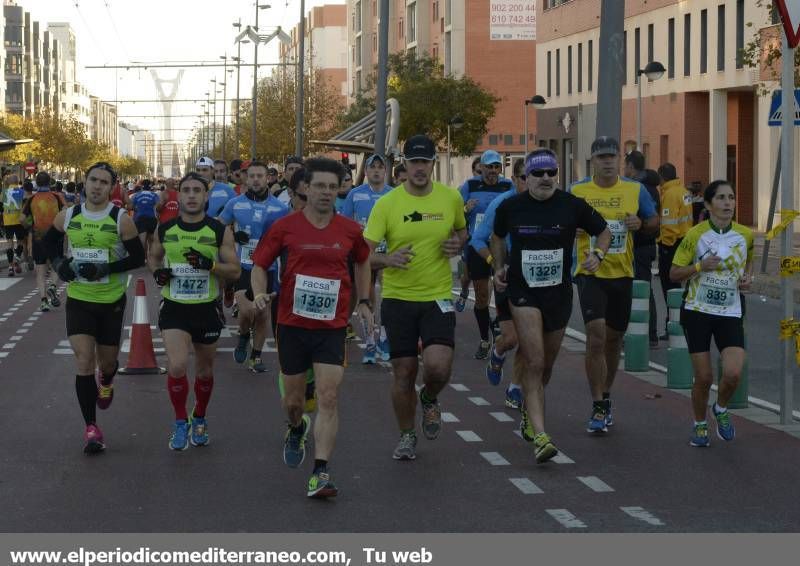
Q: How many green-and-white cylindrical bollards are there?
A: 3